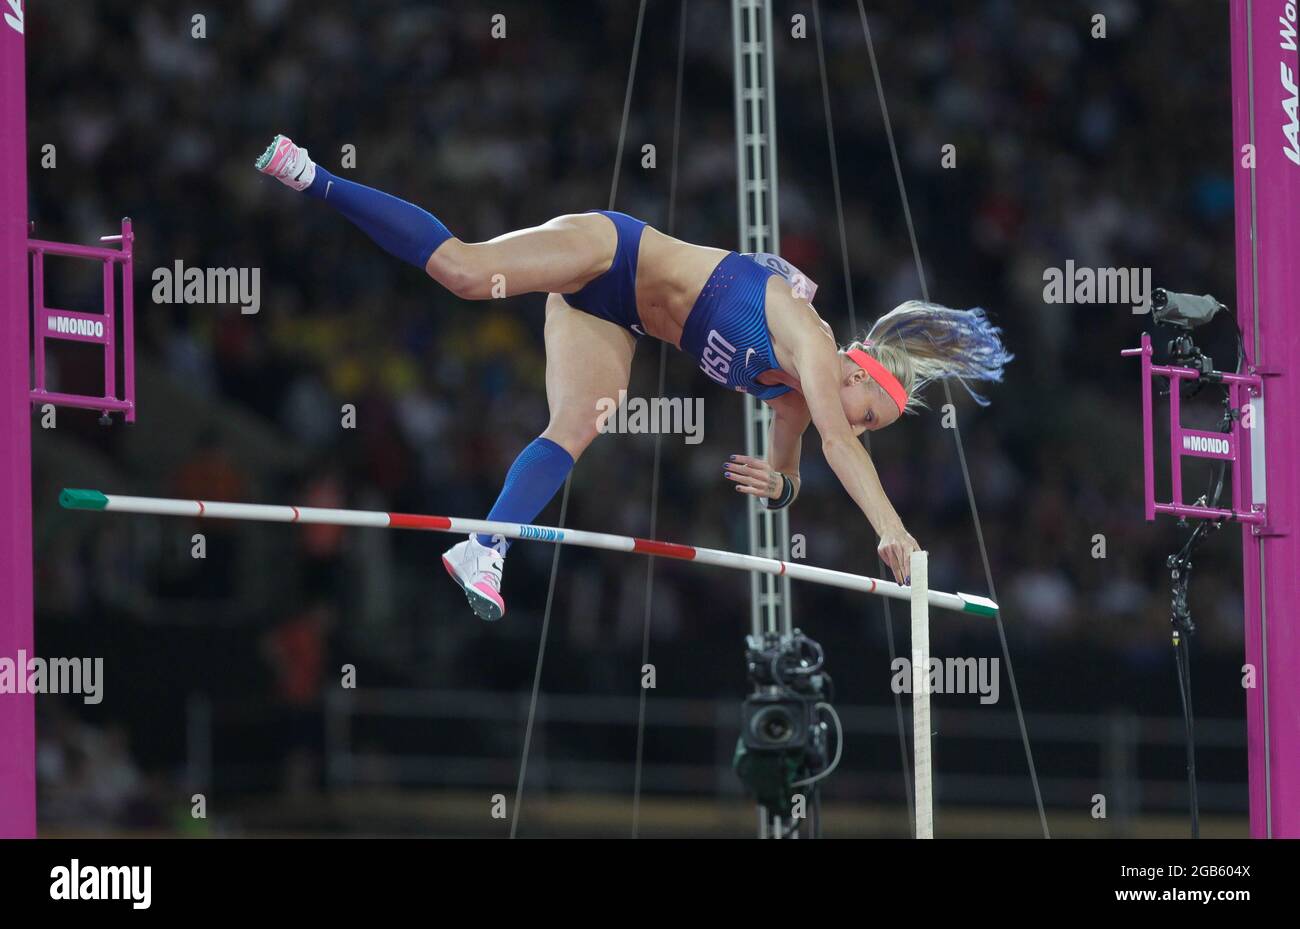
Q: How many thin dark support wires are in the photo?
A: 4